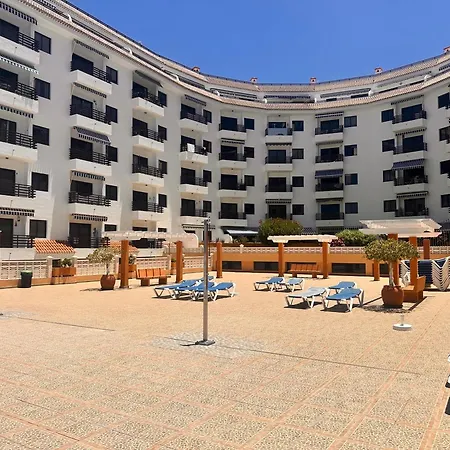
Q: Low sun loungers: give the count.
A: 9